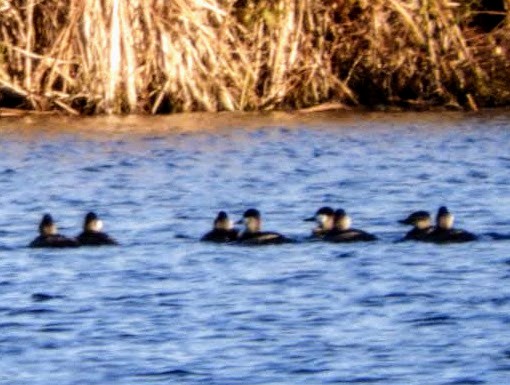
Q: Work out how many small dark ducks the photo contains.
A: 8